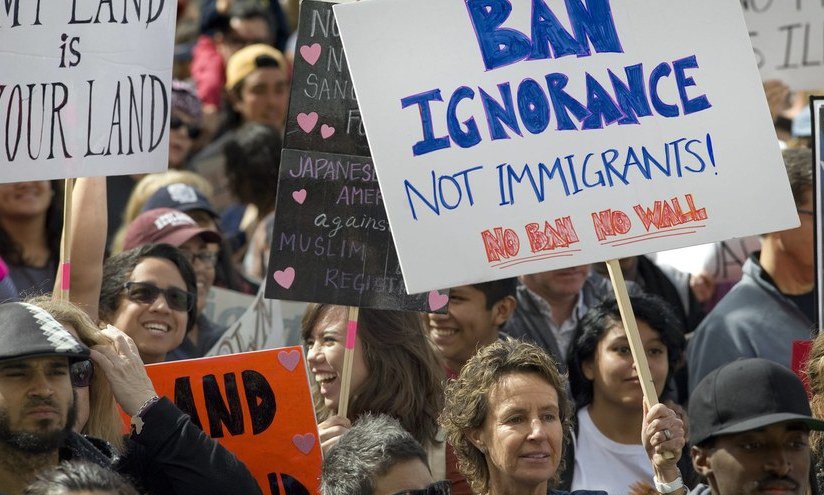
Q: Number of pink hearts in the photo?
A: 8